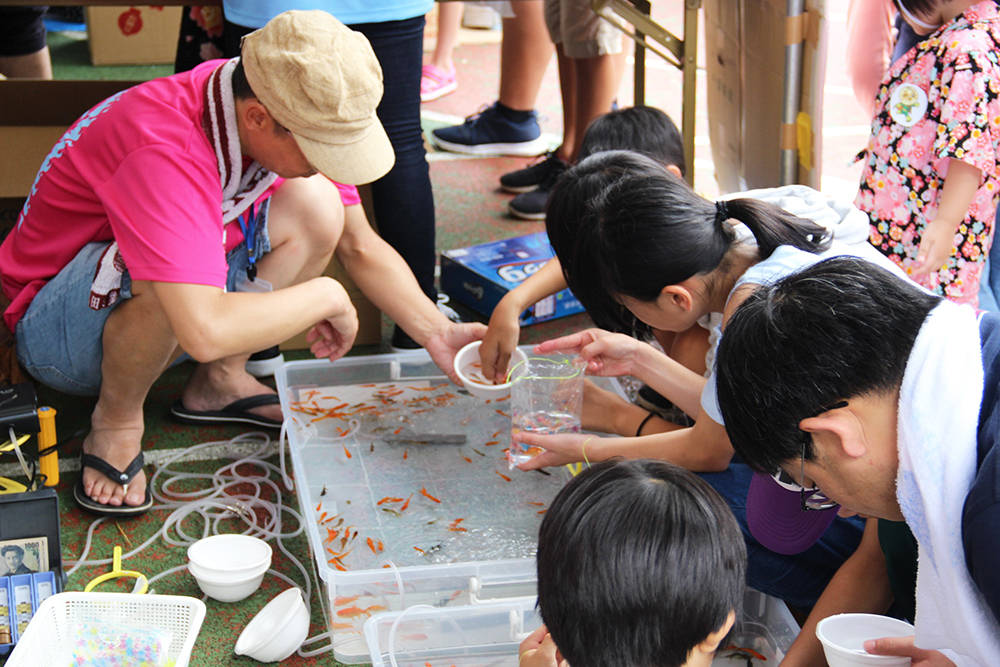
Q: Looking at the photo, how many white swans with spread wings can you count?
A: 0